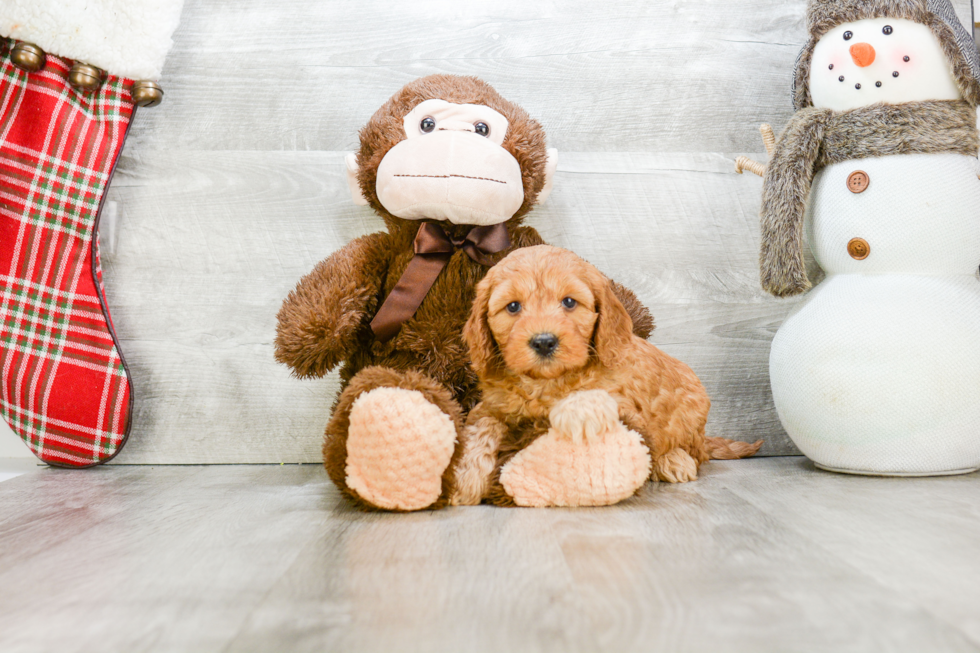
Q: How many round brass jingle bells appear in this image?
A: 3